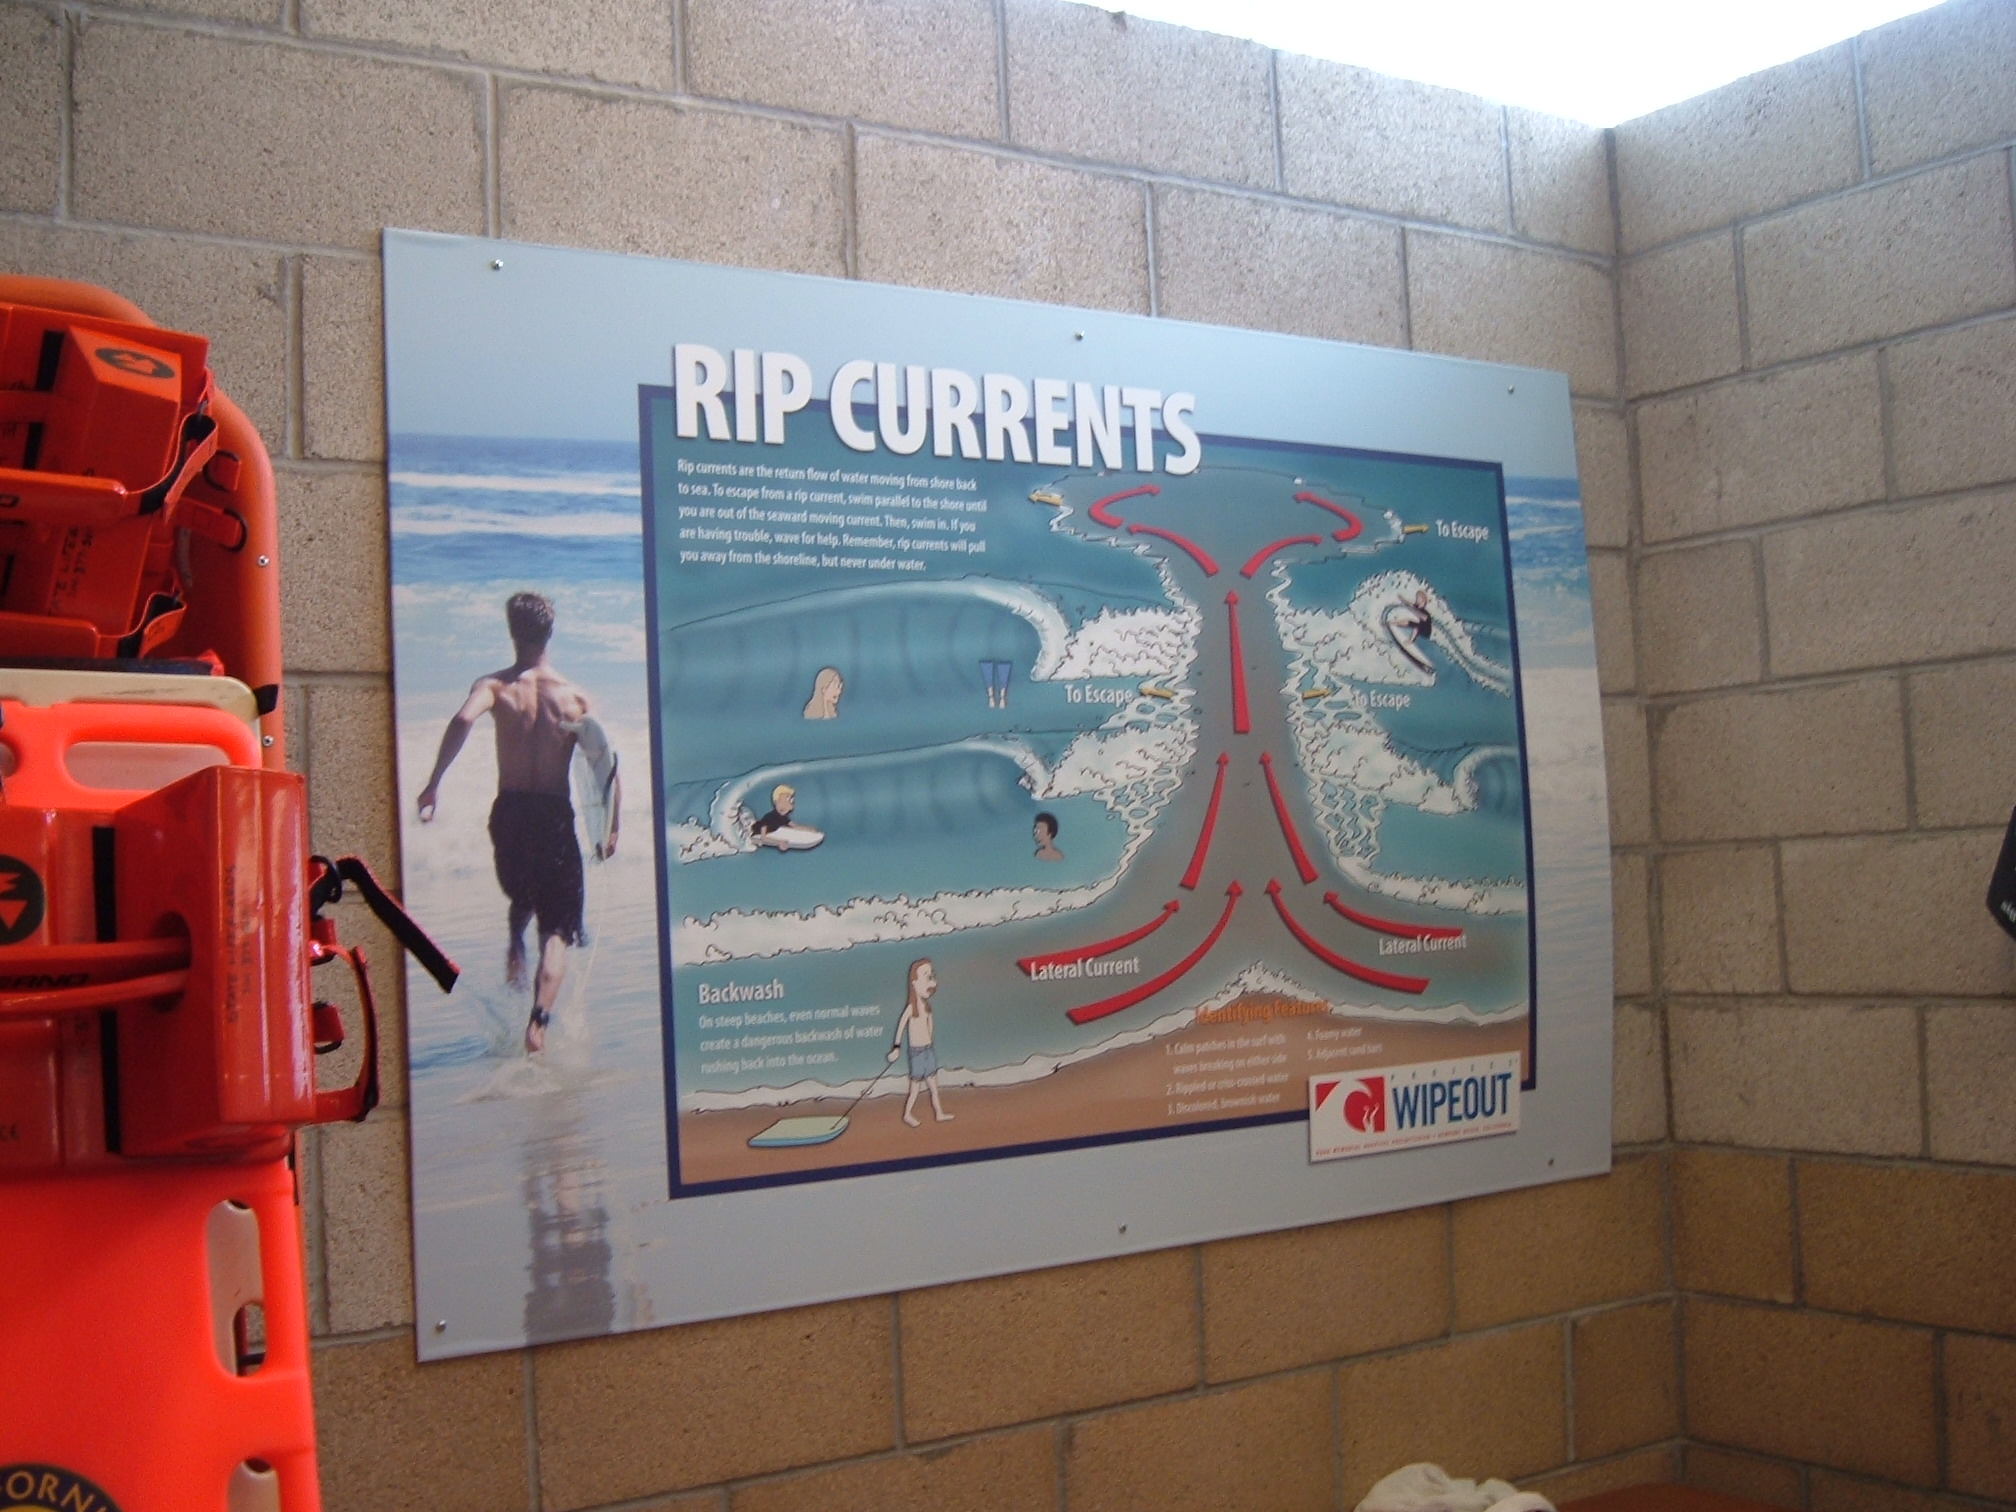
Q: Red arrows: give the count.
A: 11